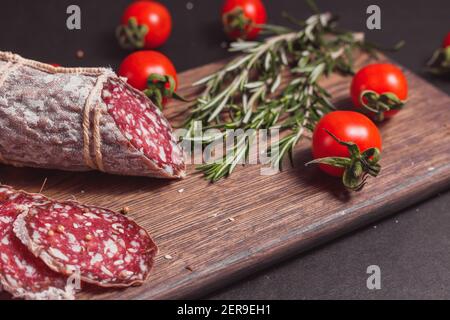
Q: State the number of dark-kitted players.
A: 0